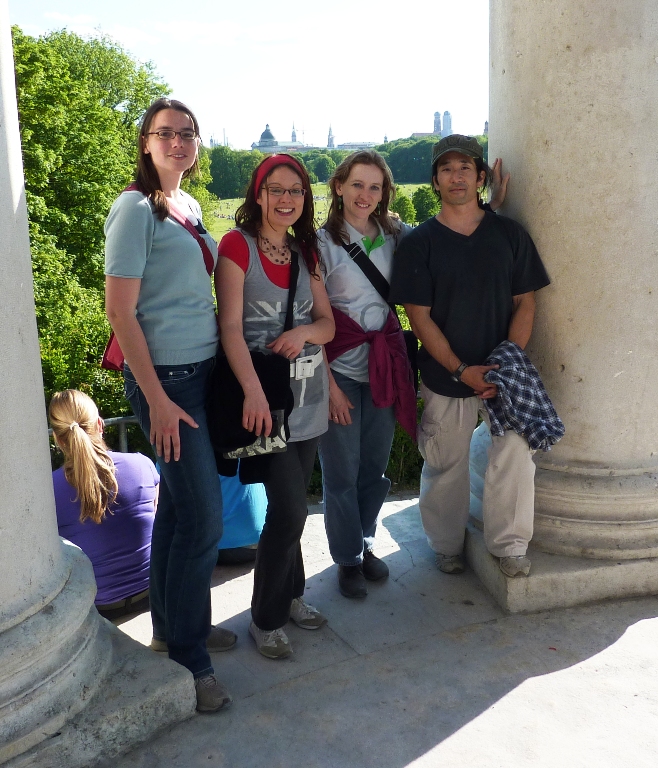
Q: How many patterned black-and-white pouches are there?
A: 1